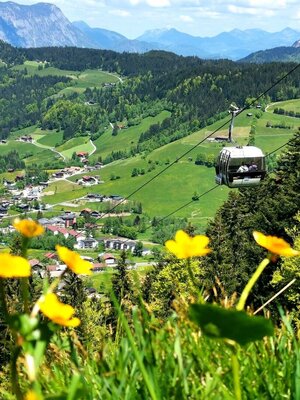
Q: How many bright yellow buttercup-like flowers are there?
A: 6